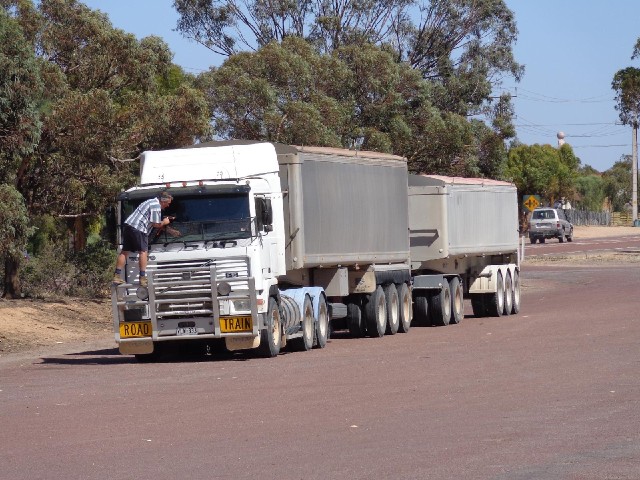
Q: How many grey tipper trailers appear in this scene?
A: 2